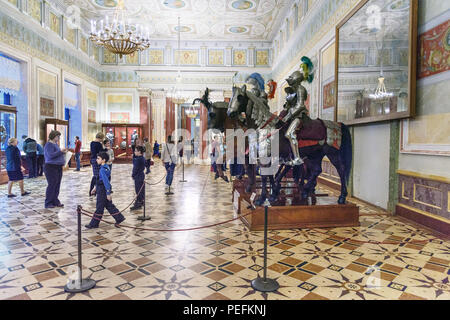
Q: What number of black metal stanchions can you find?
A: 5